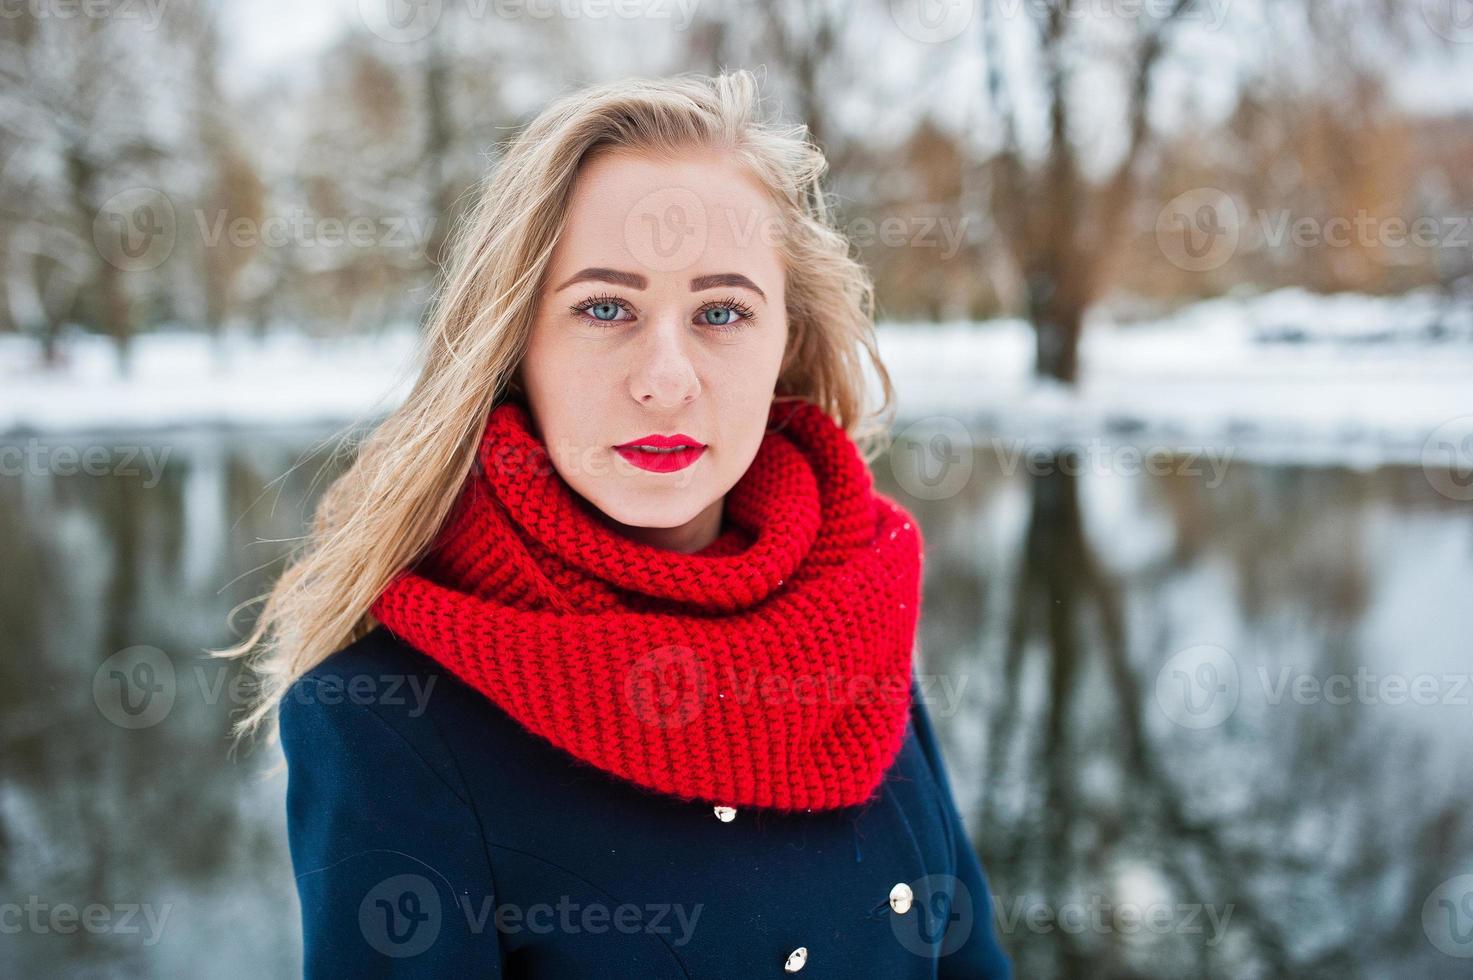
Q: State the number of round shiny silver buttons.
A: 3